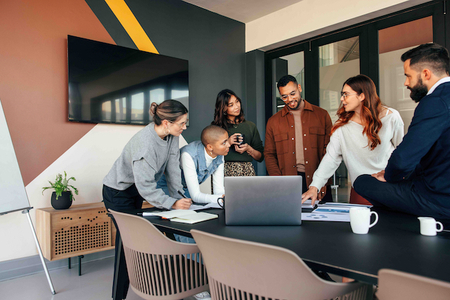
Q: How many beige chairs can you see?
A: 3